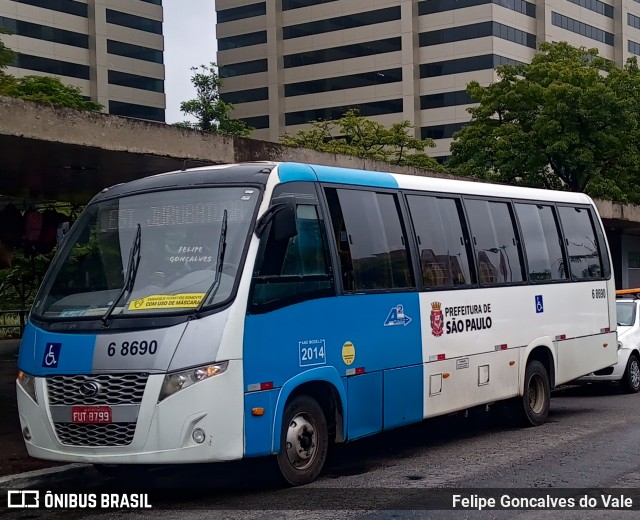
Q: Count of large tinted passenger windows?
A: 5